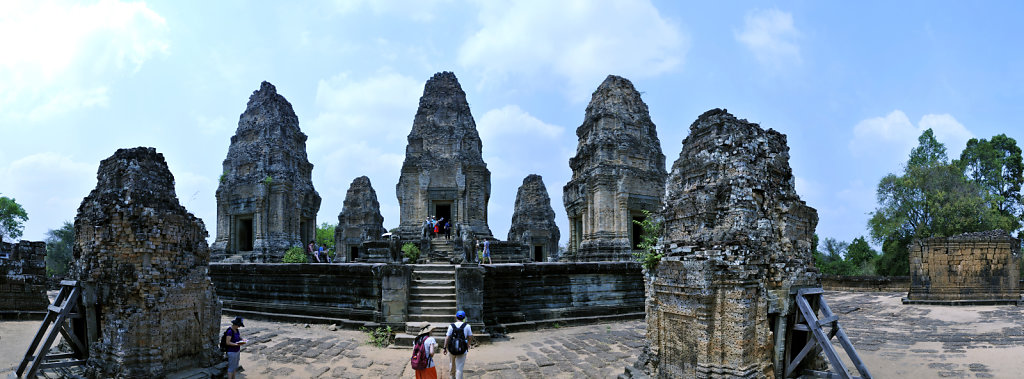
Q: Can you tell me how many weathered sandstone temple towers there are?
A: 7